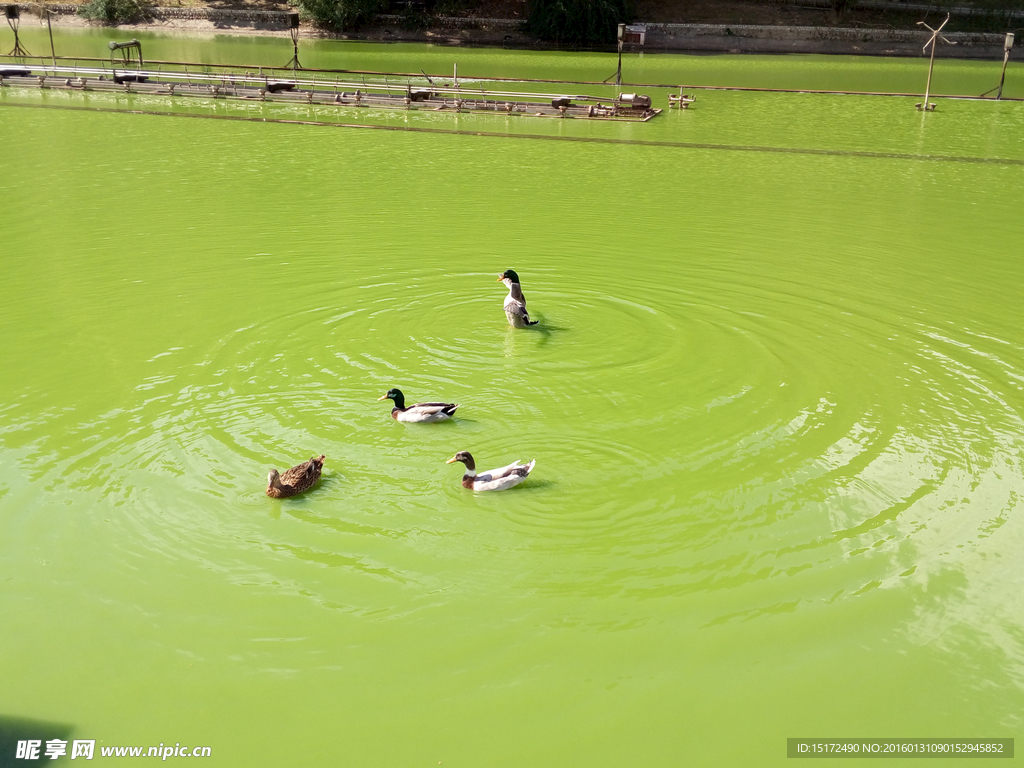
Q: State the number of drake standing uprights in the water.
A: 1